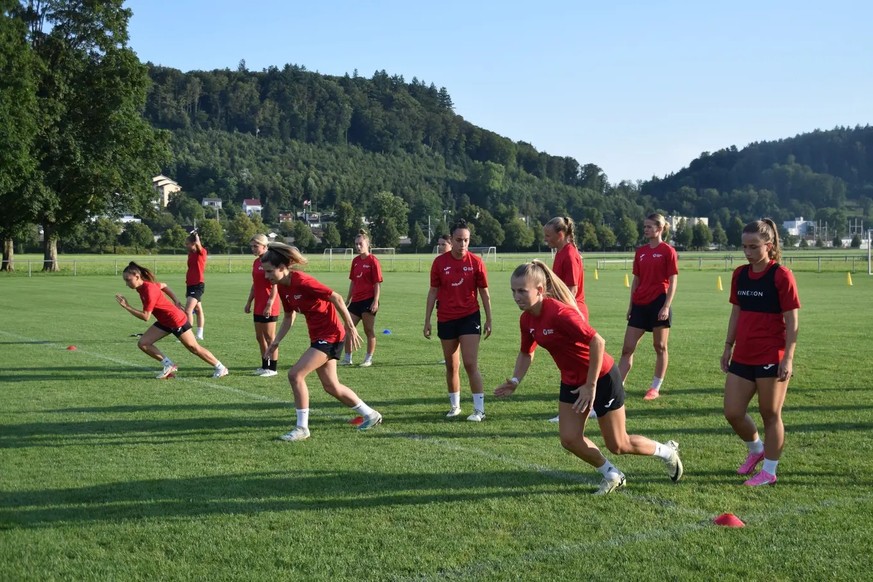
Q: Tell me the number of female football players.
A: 11